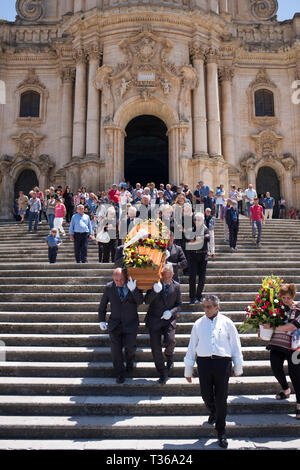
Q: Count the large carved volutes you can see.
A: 2